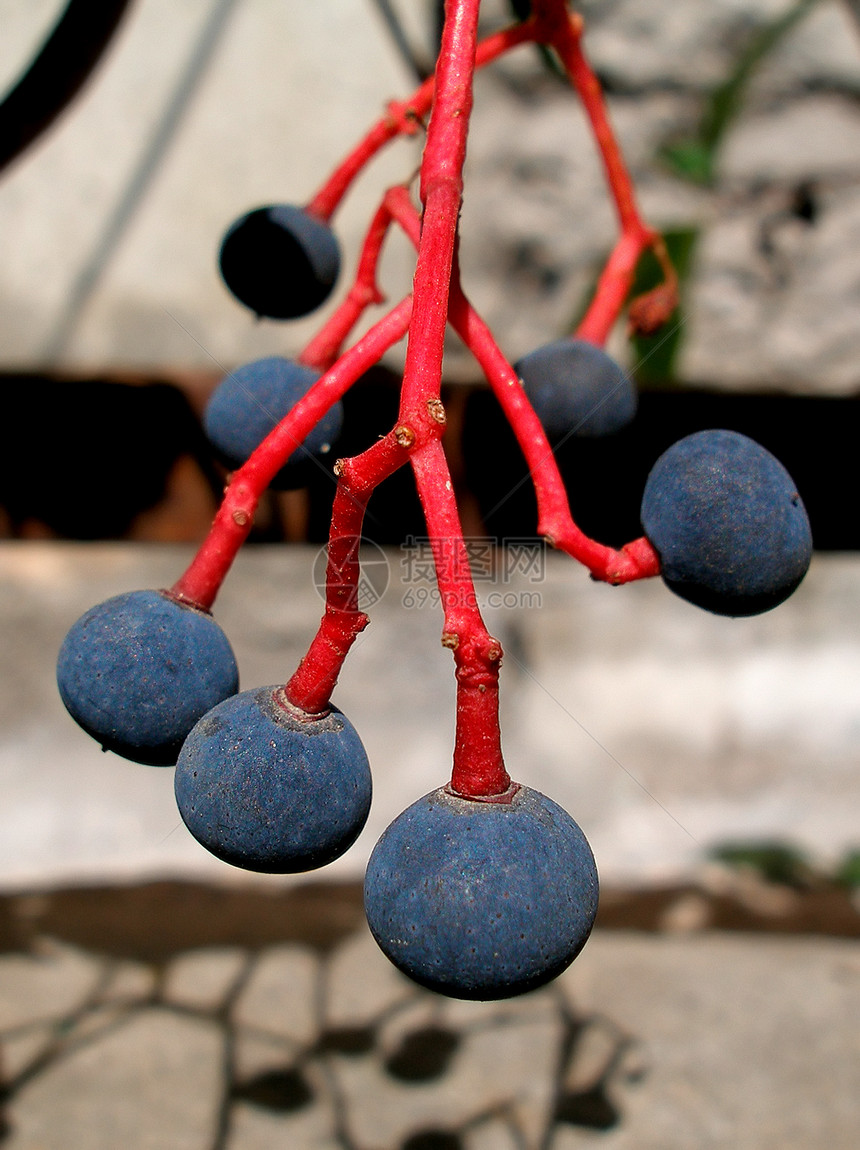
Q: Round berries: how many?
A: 7